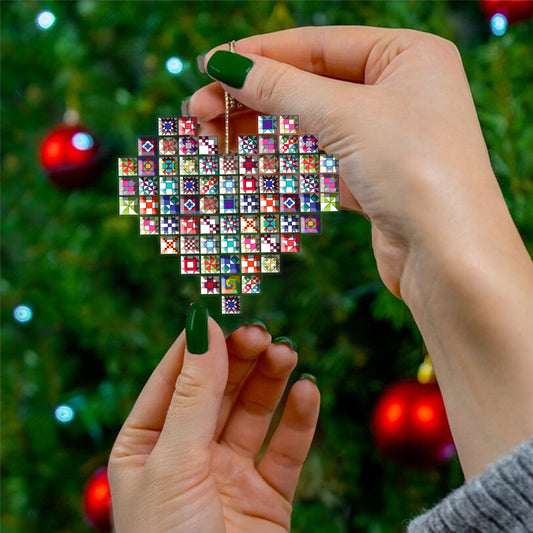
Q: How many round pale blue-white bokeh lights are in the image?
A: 6